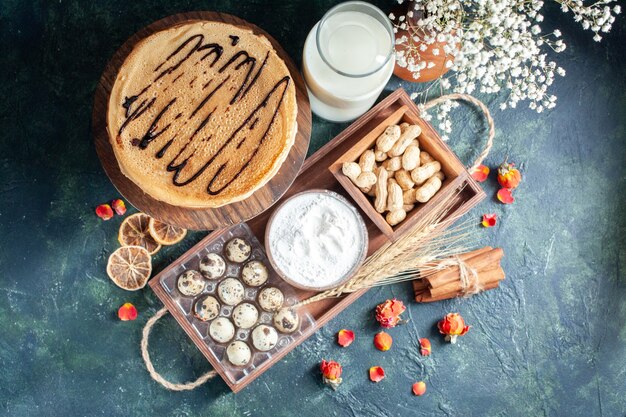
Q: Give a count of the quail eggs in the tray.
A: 12